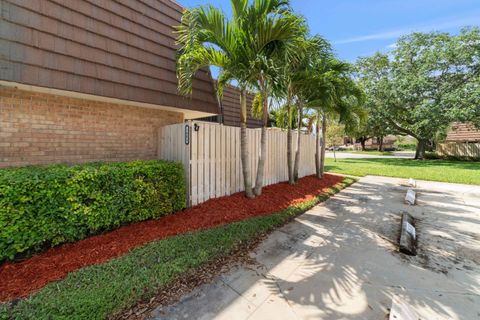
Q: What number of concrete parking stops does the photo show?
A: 4